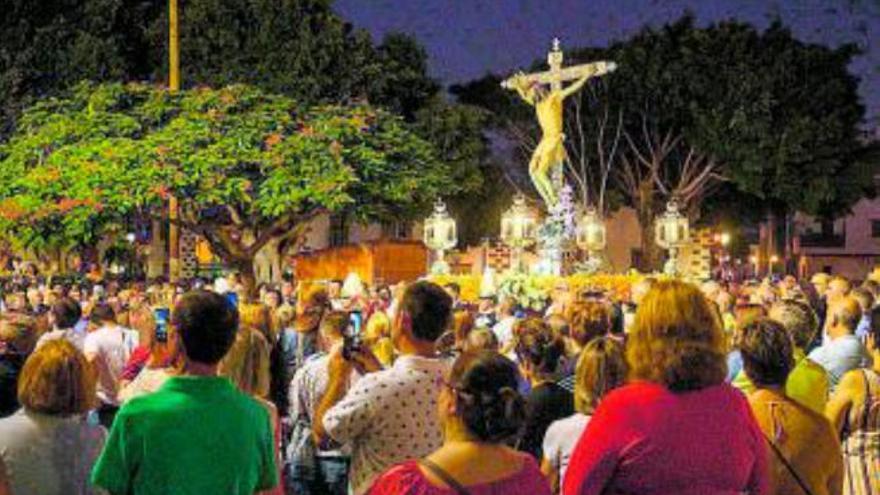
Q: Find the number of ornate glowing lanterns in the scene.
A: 4